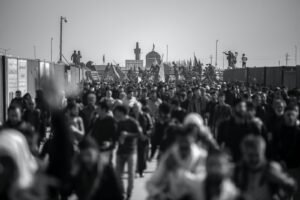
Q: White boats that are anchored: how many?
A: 0